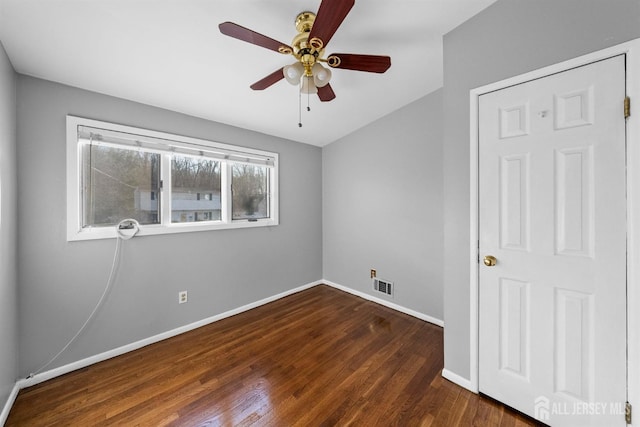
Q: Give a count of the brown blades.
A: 5